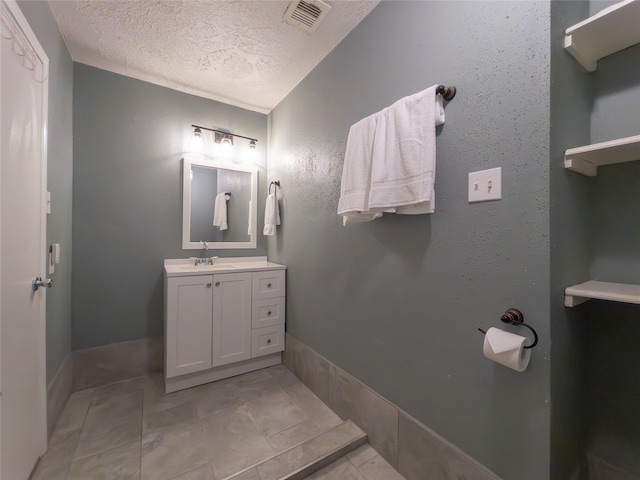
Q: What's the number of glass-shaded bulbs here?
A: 3